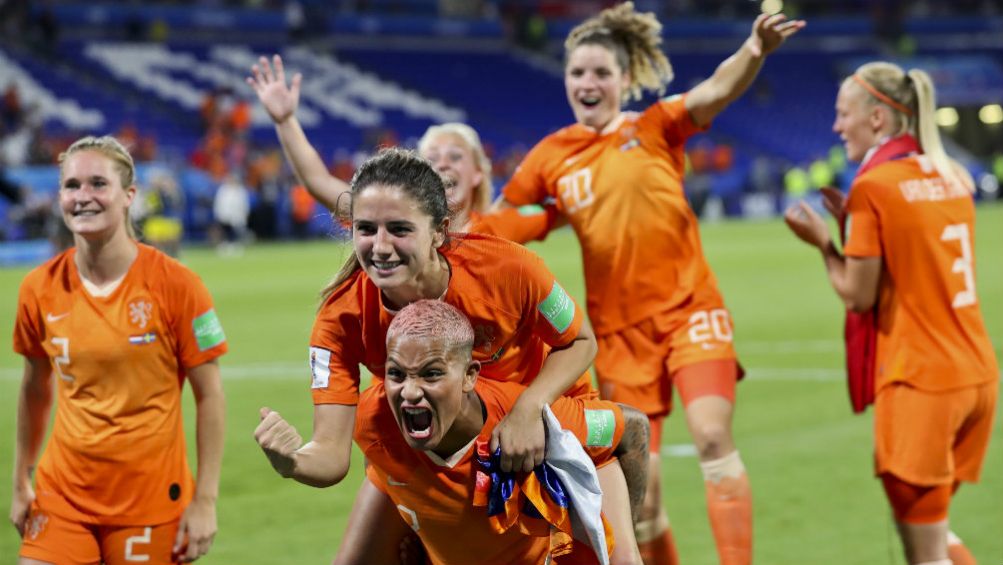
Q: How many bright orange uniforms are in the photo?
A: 6